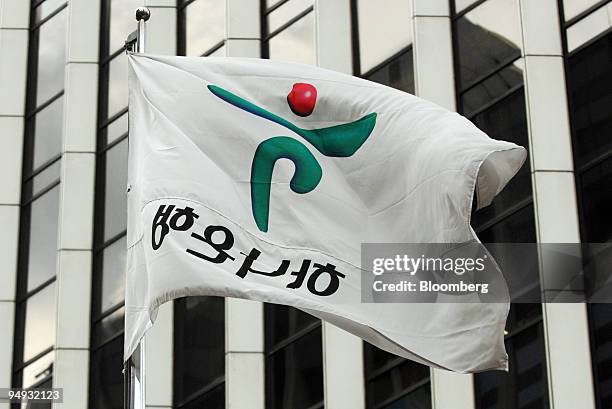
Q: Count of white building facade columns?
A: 7